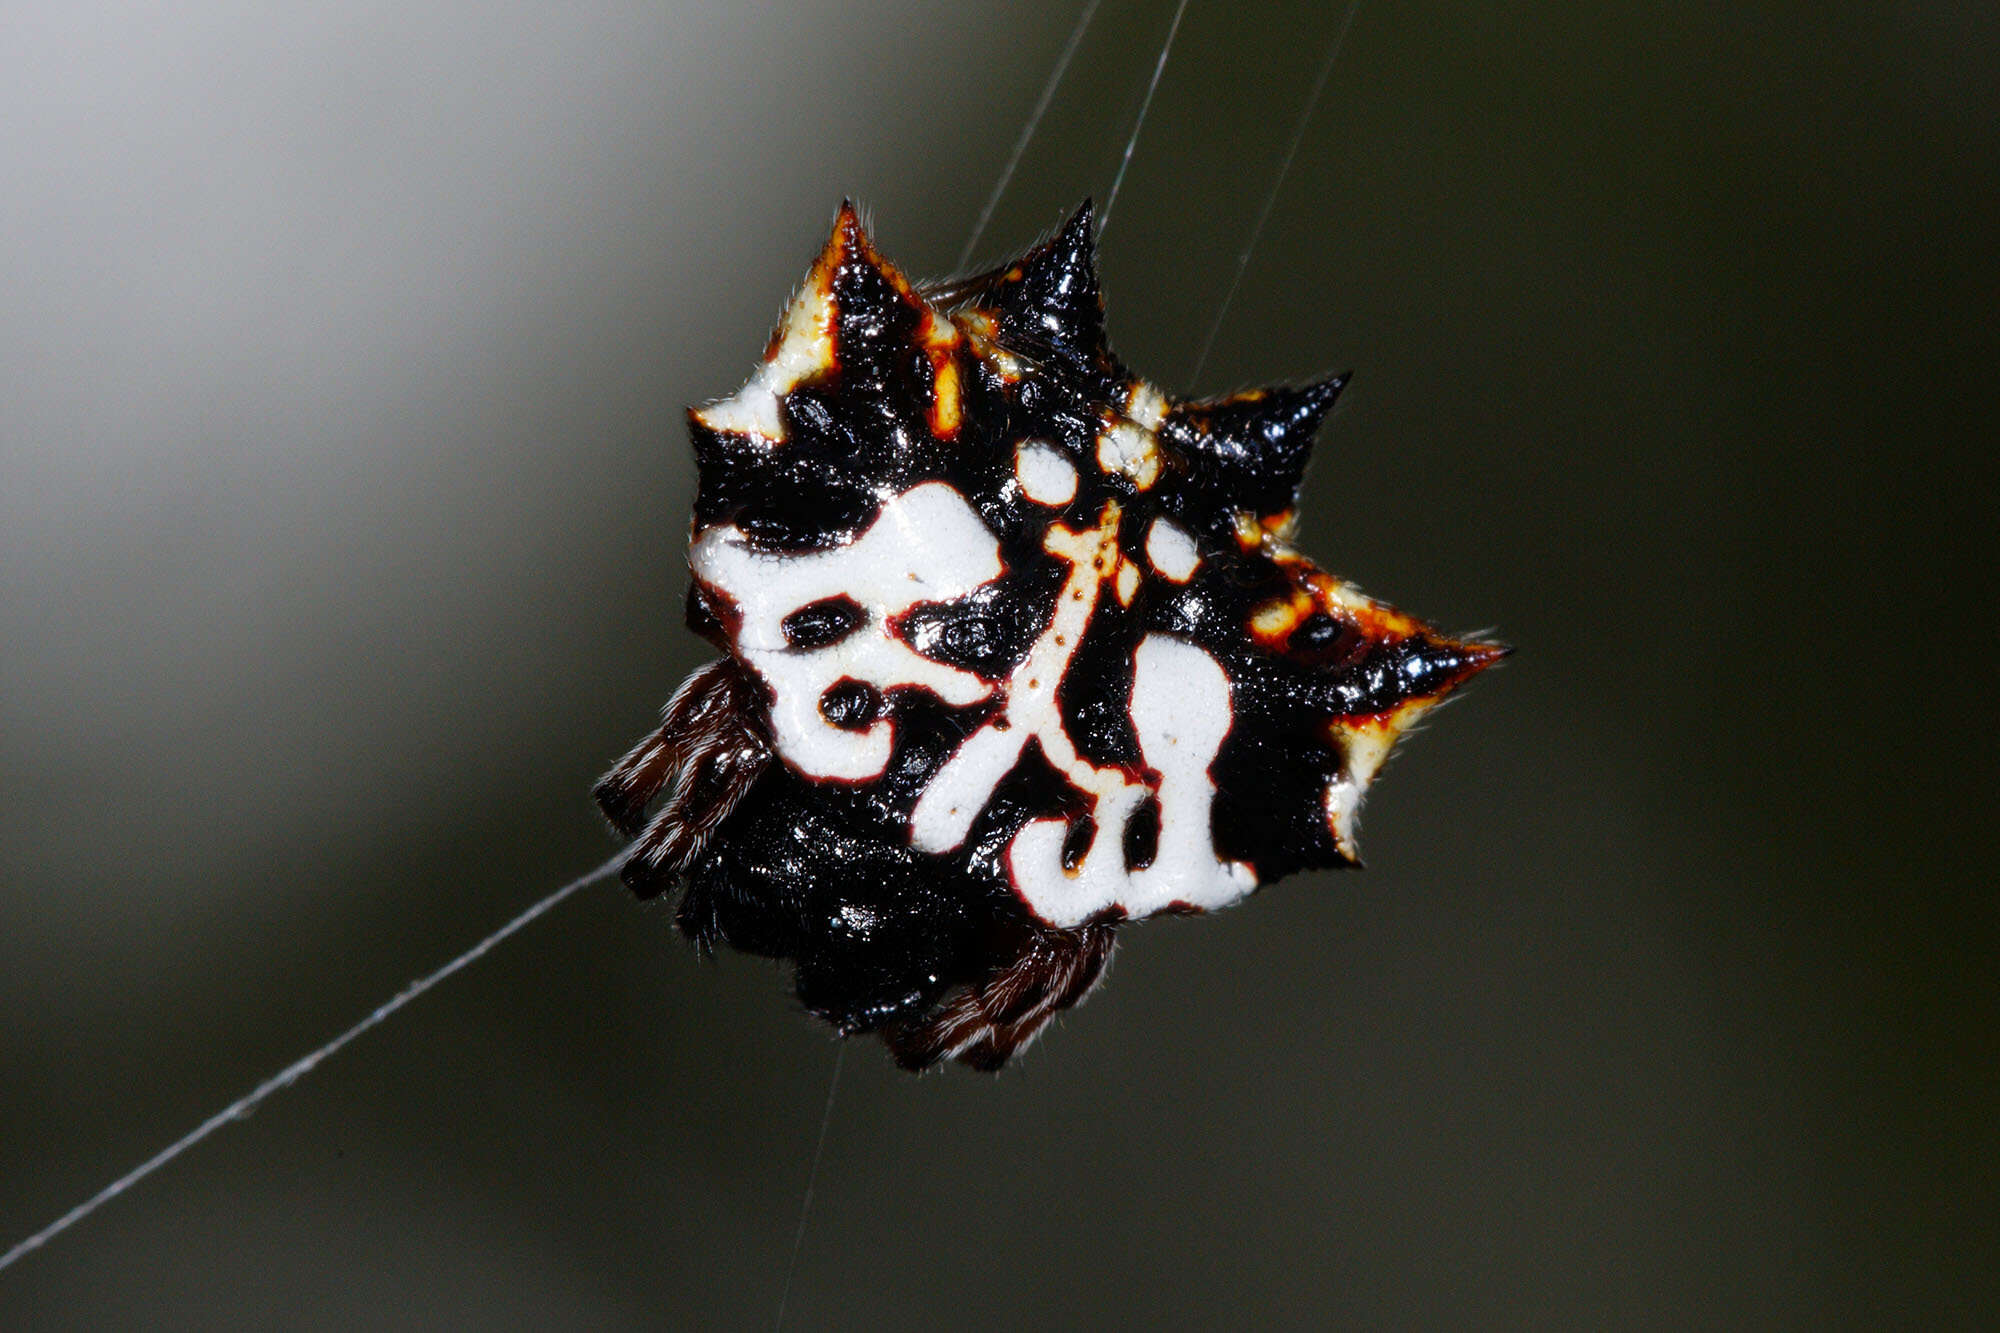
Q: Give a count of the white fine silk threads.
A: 5